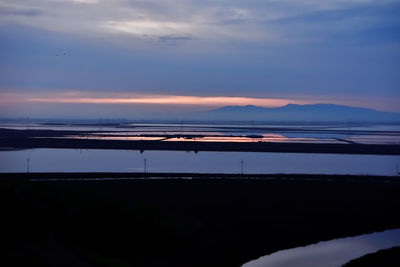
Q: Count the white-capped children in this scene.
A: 0